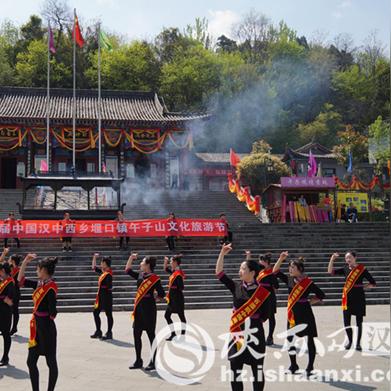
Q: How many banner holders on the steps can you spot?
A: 5